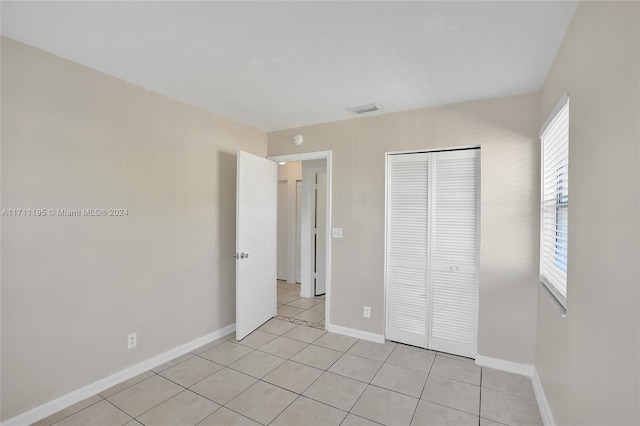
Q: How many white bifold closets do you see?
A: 1